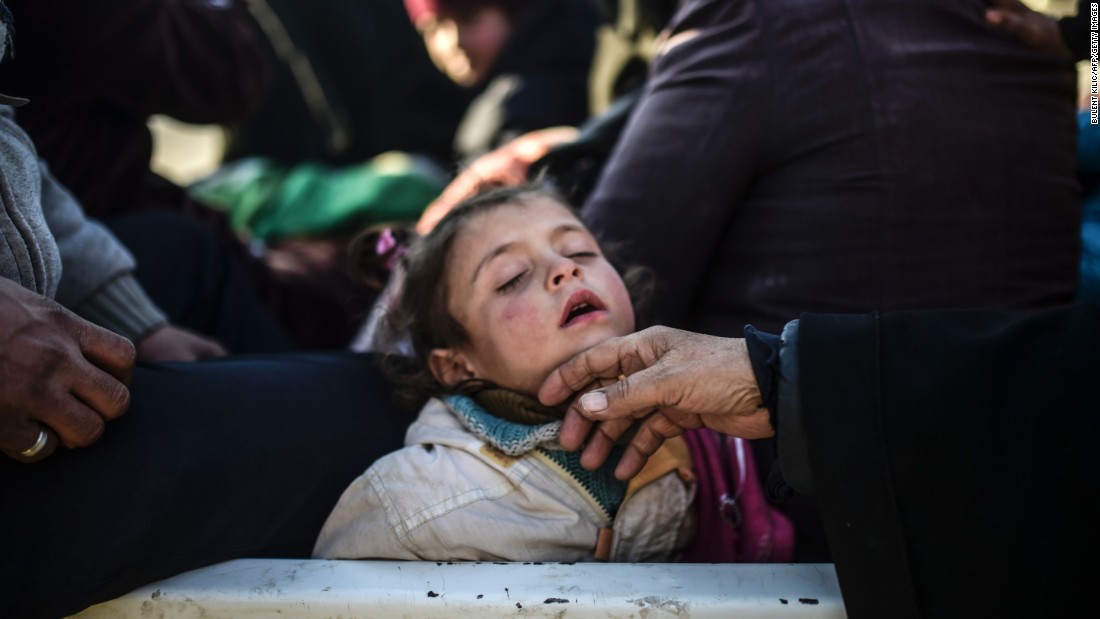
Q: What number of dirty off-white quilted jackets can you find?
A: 1